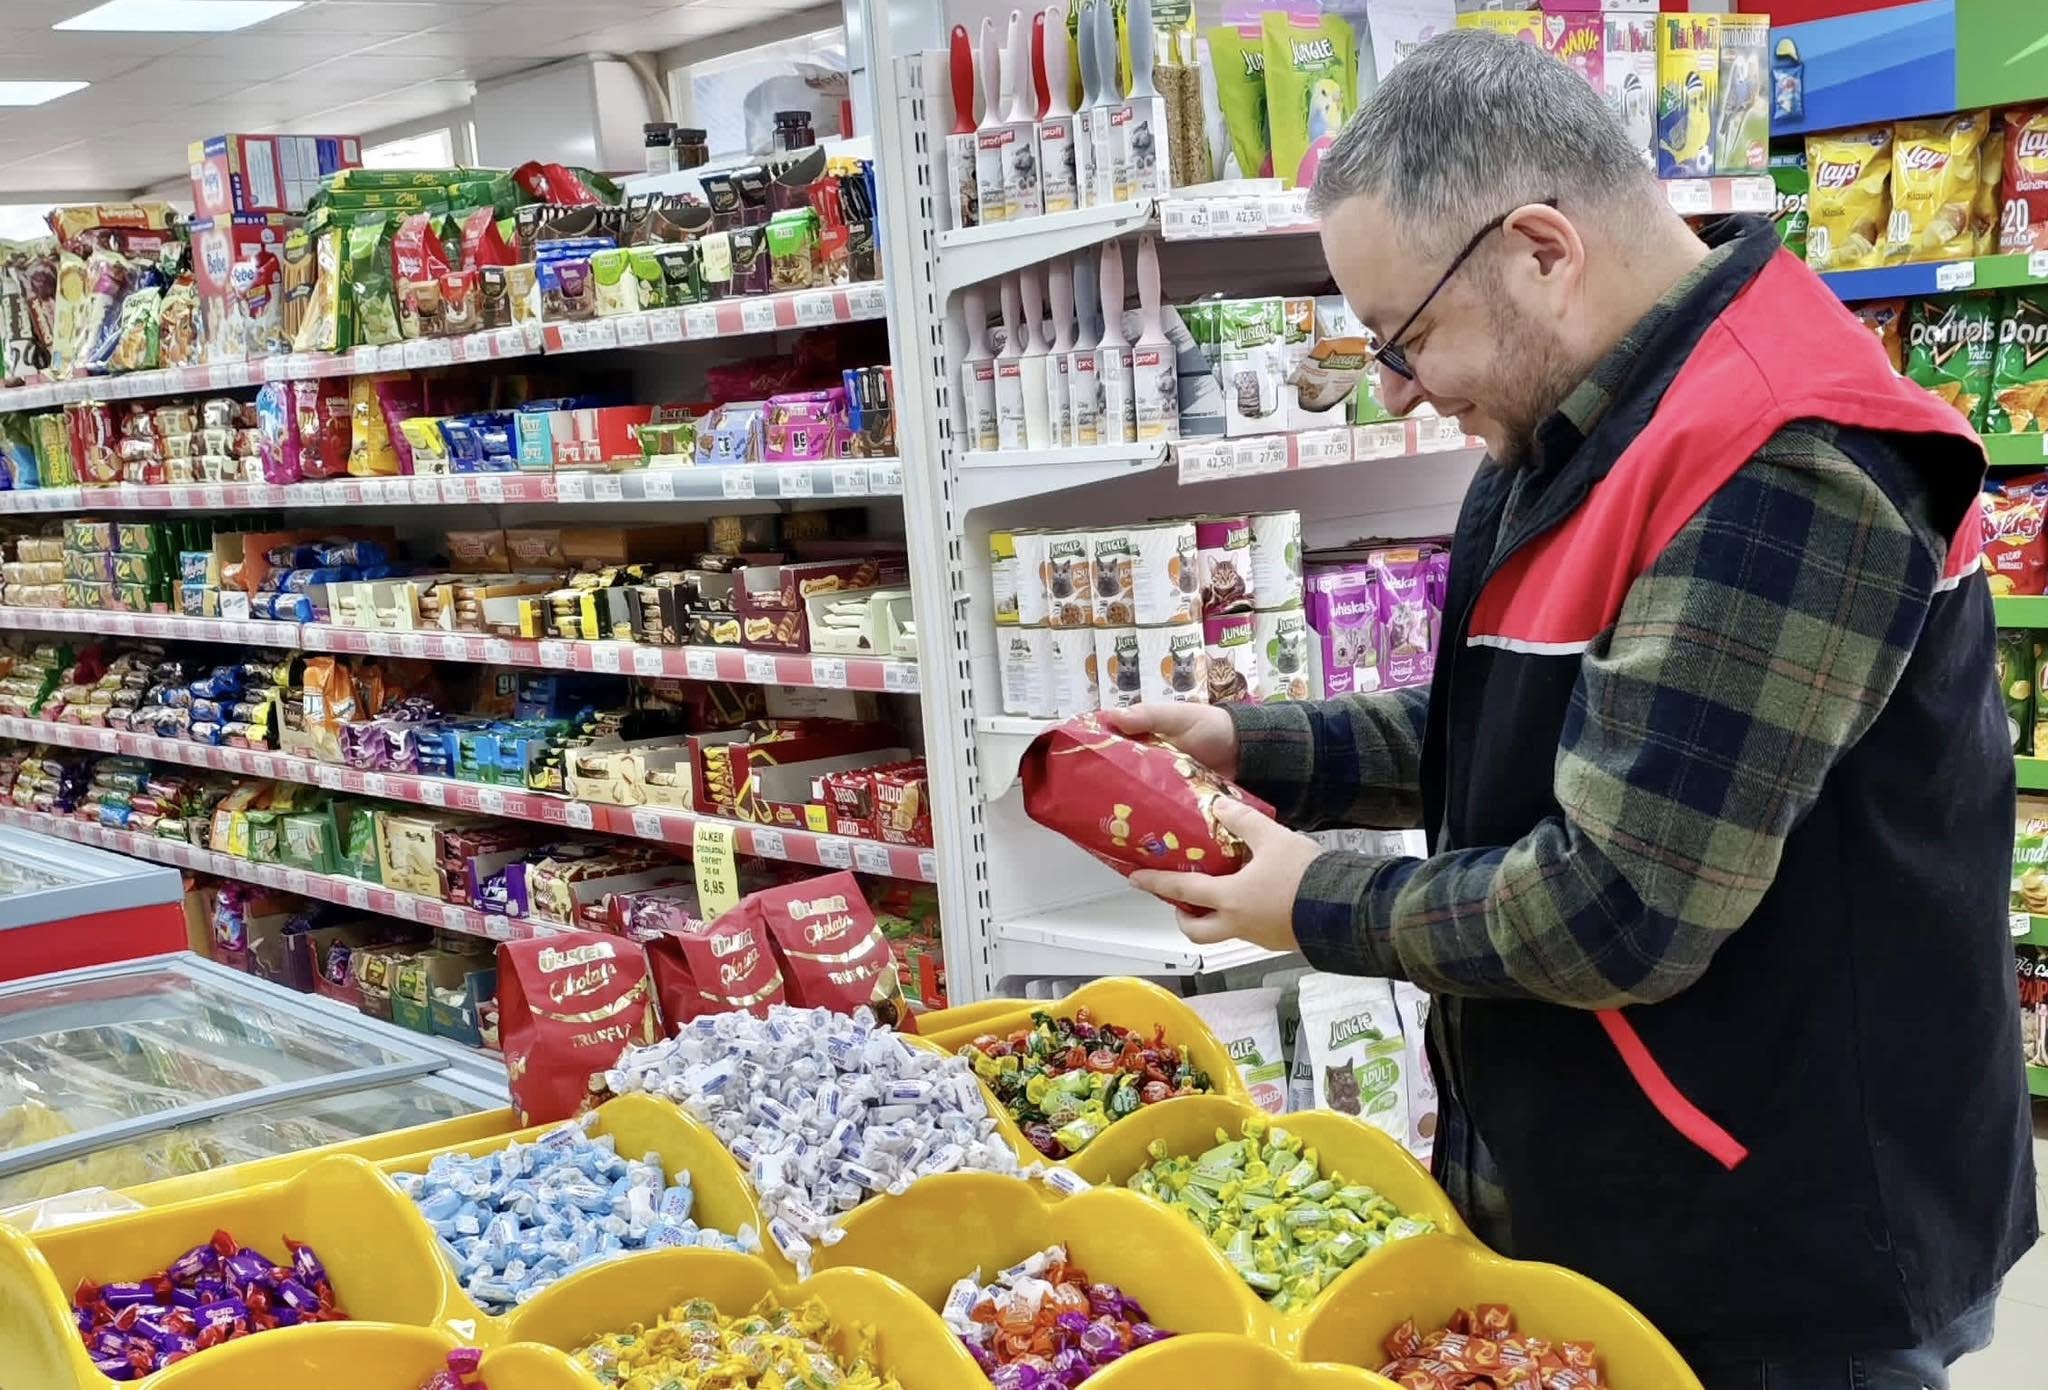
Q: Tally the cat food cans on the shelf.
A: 14